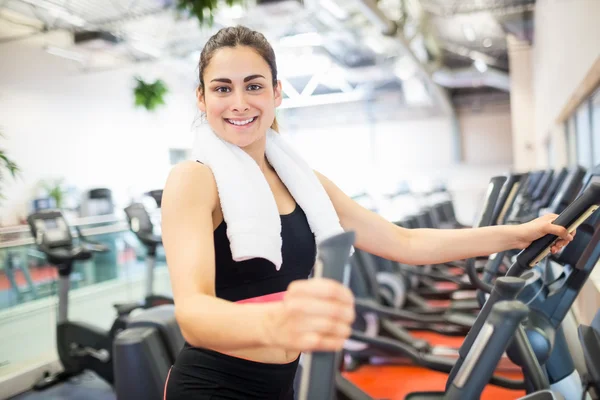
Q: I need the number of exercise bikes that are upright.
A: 2